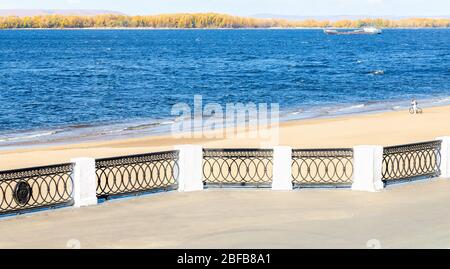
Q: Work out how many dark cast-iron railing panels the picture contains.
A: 5